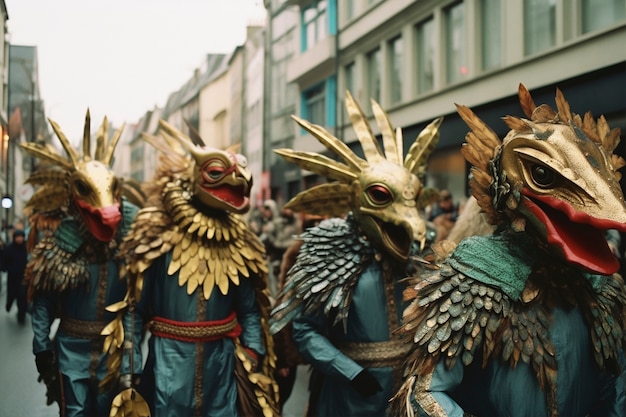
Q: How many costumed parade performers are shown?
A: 4